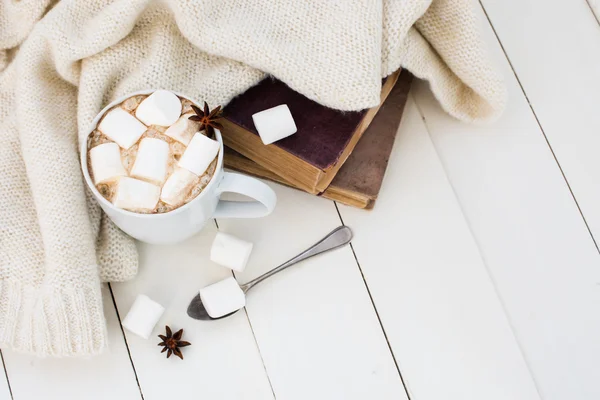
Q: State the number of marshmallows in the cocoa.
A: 8